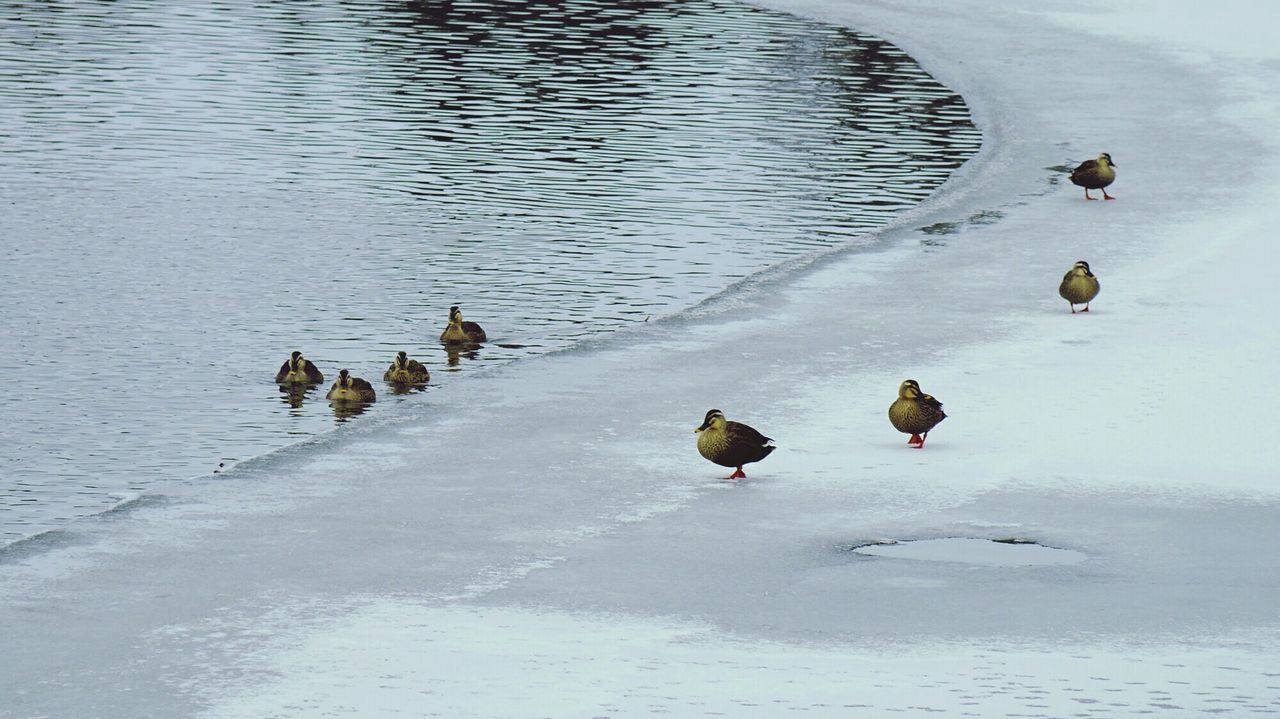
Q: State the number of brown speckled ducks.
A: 8